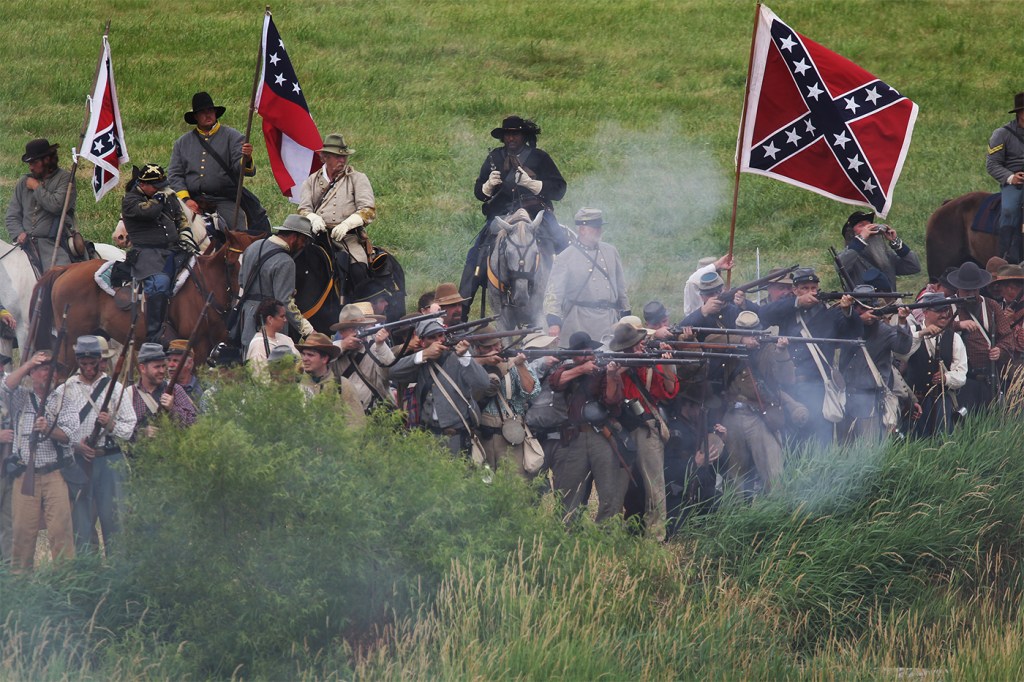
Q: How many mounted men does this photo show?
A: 6